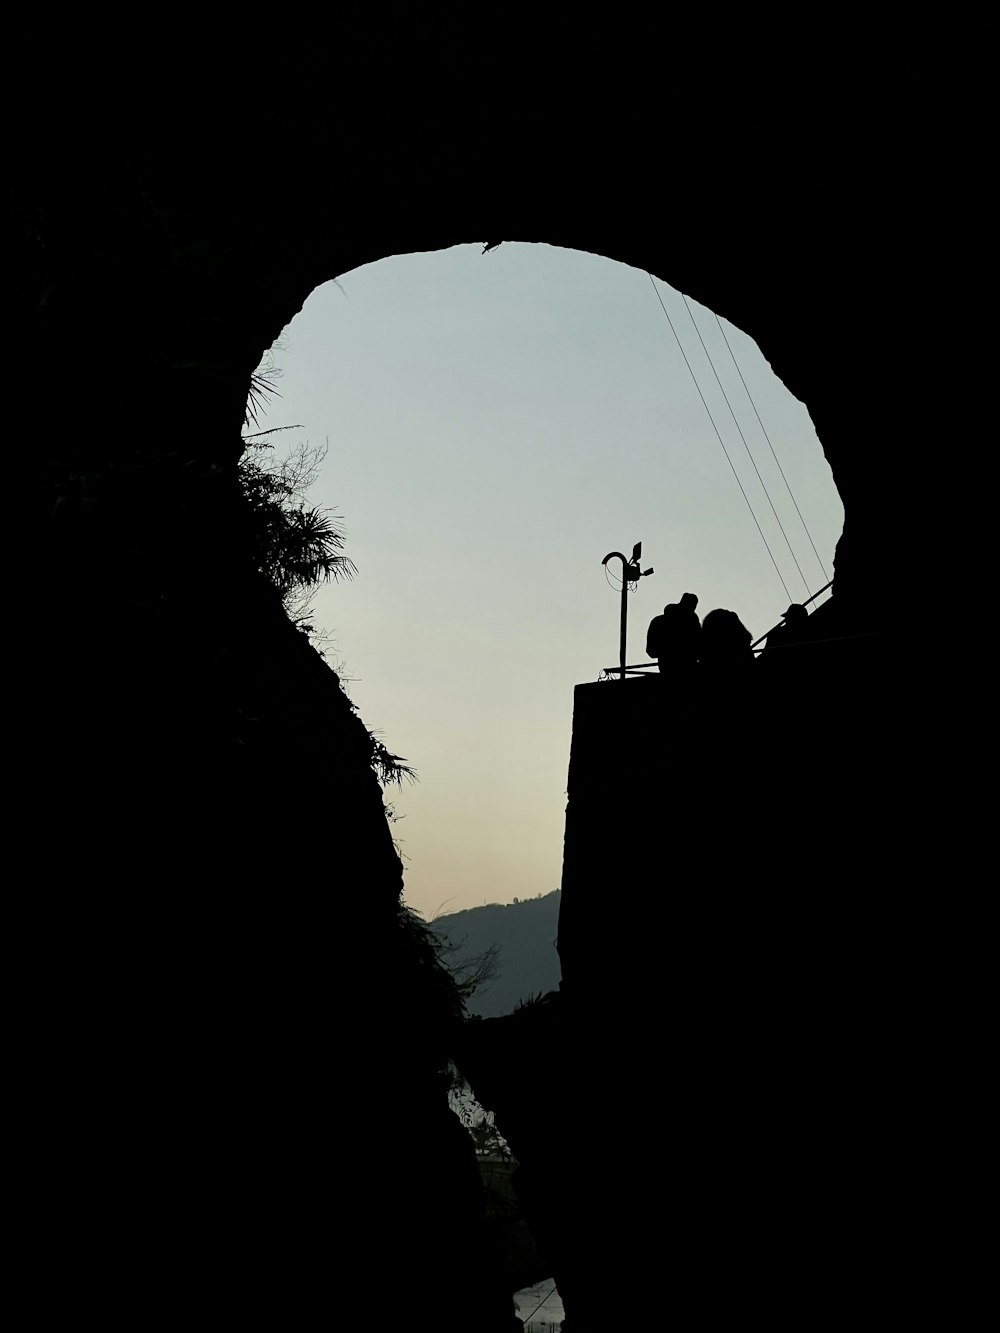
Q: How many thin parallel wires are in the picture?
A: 3